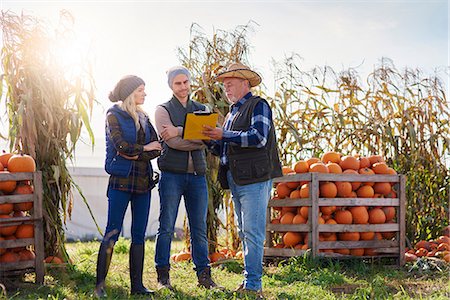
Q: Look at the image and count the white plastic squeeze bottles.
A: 0